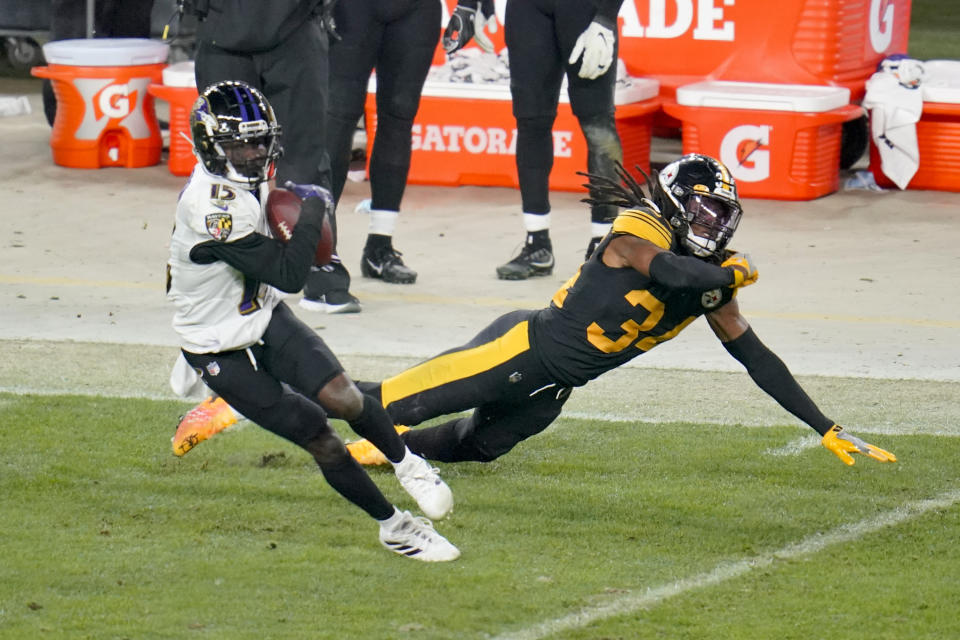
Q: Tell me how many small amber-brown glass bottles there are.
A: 0